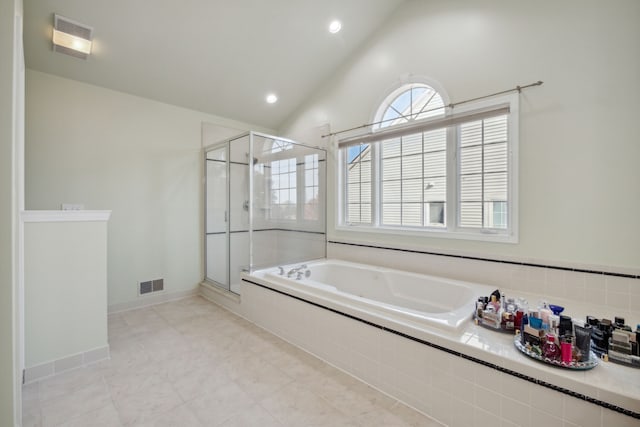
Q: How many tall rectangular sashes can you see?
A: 3